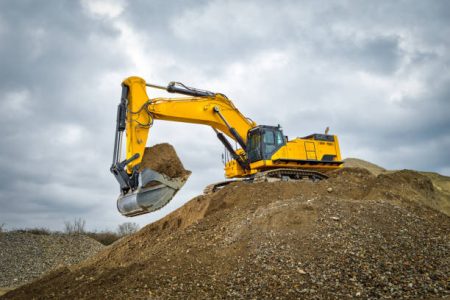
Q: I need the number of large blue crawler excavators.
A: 0